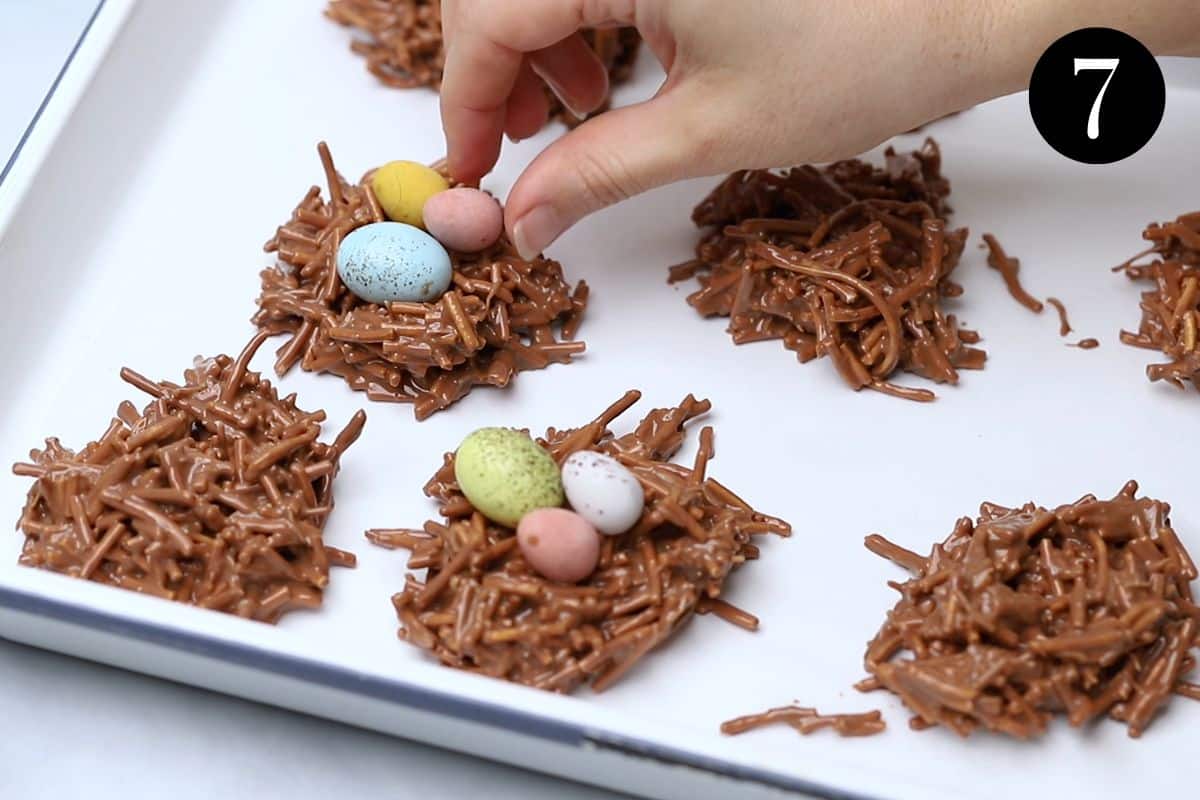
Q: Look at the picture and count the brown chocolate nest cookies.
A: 7